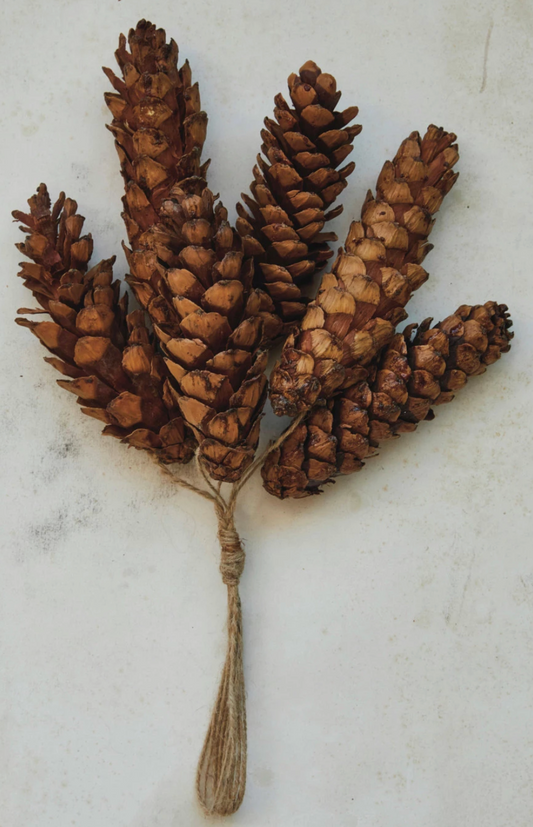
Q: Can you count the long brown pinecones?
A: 6